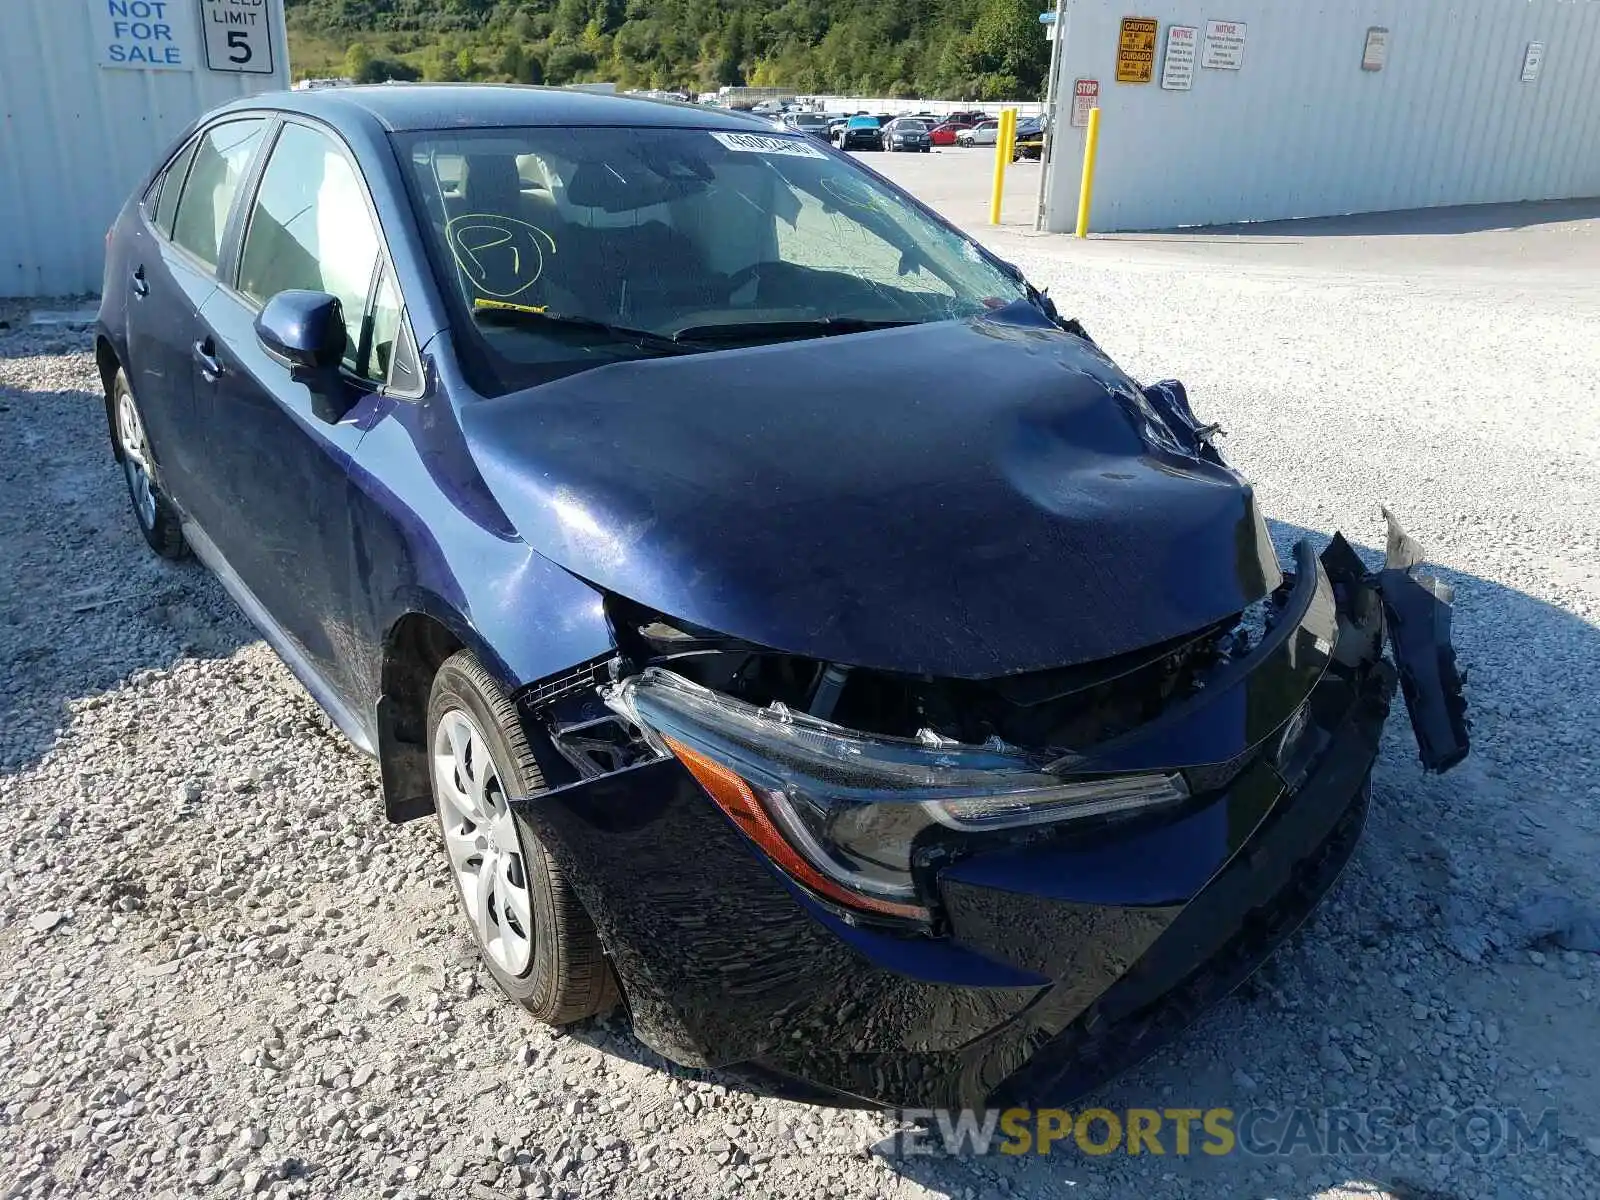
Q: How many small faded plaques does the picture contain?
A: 2